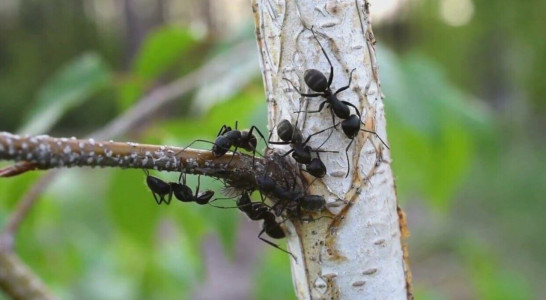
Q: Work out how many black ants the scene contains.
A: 6